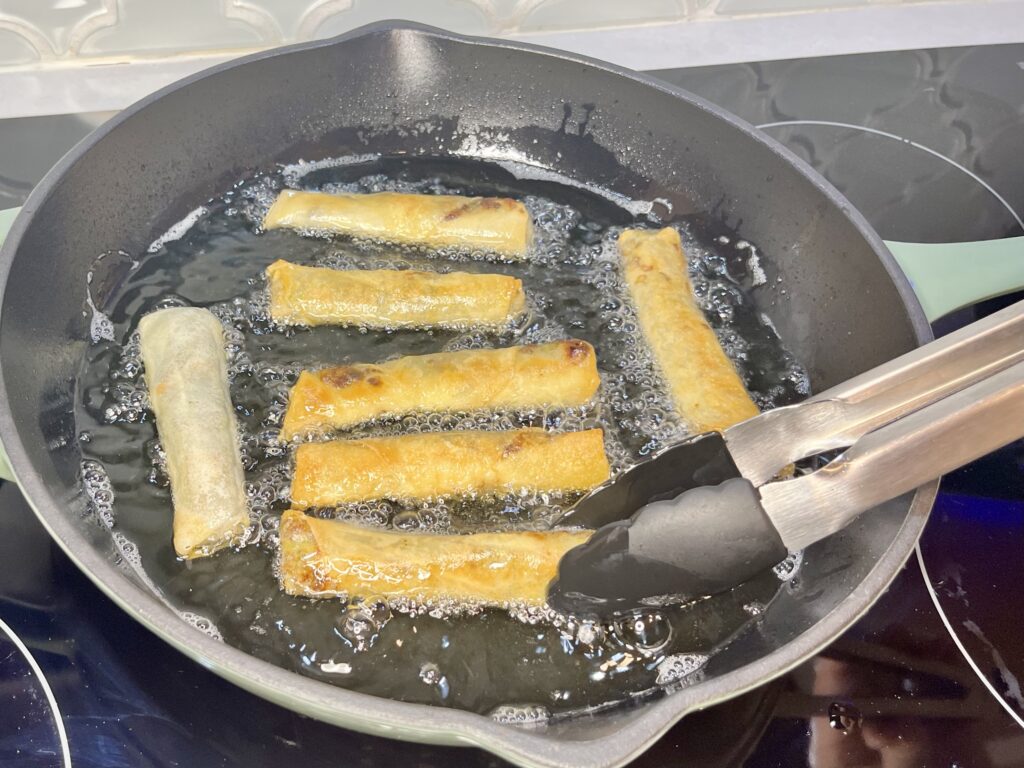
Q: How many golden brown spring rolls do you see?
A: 6